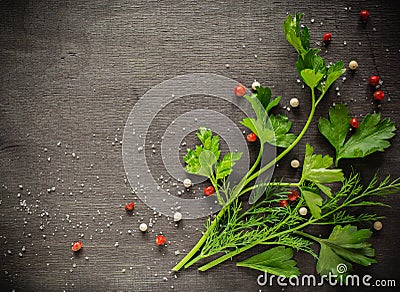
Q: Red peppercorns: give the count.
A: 13